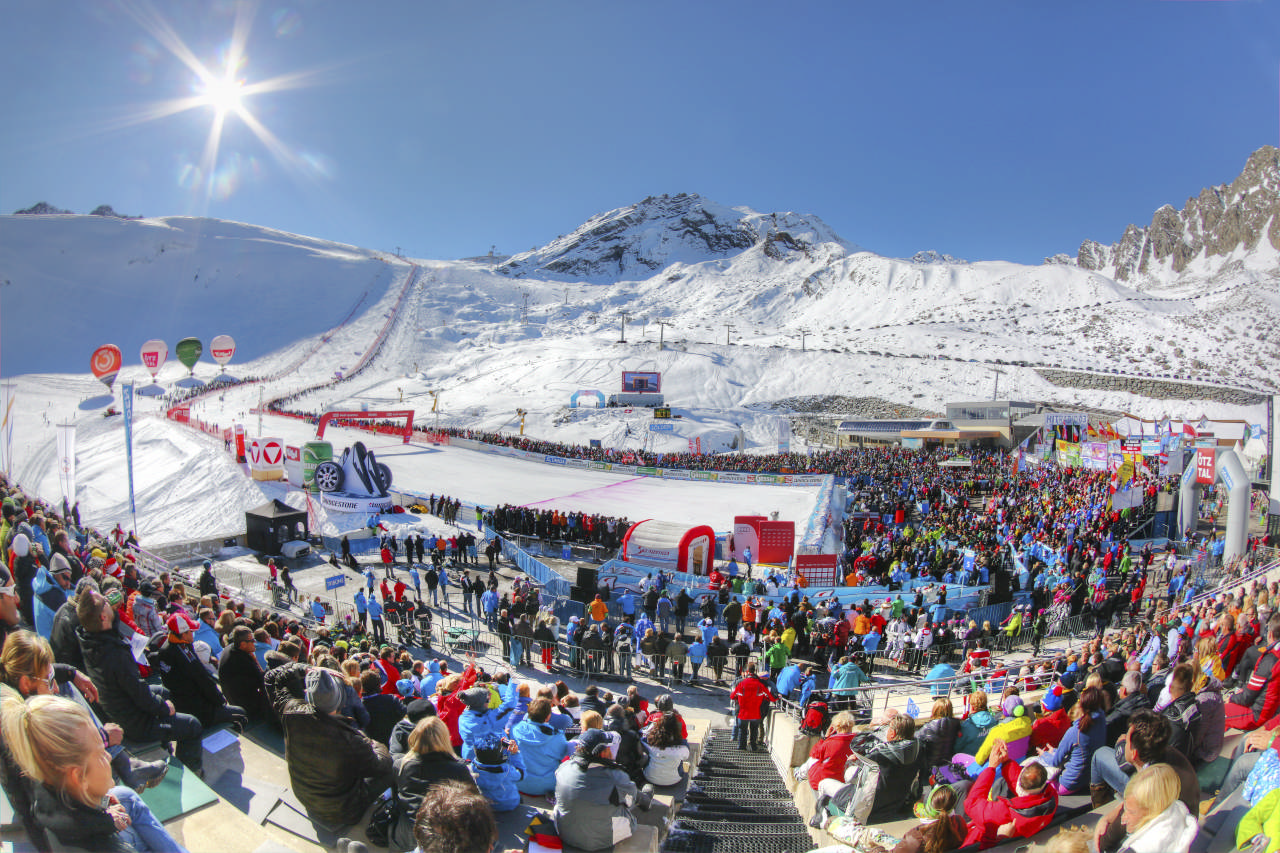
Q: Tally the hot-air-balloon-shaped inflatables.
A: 4